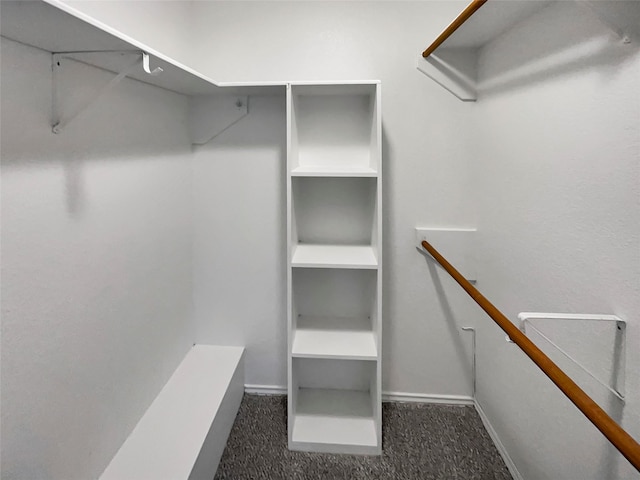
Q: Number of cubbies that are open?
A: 4